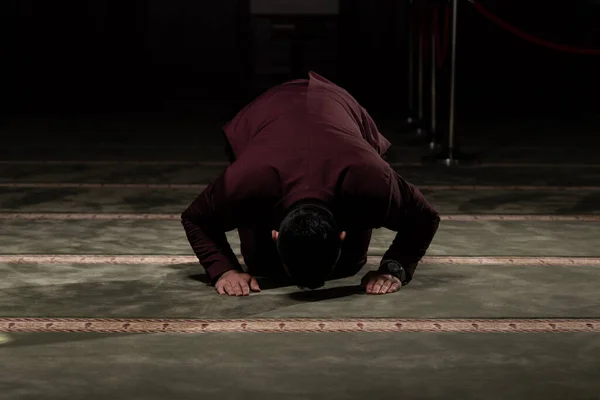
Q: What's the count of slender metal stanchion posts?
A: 4